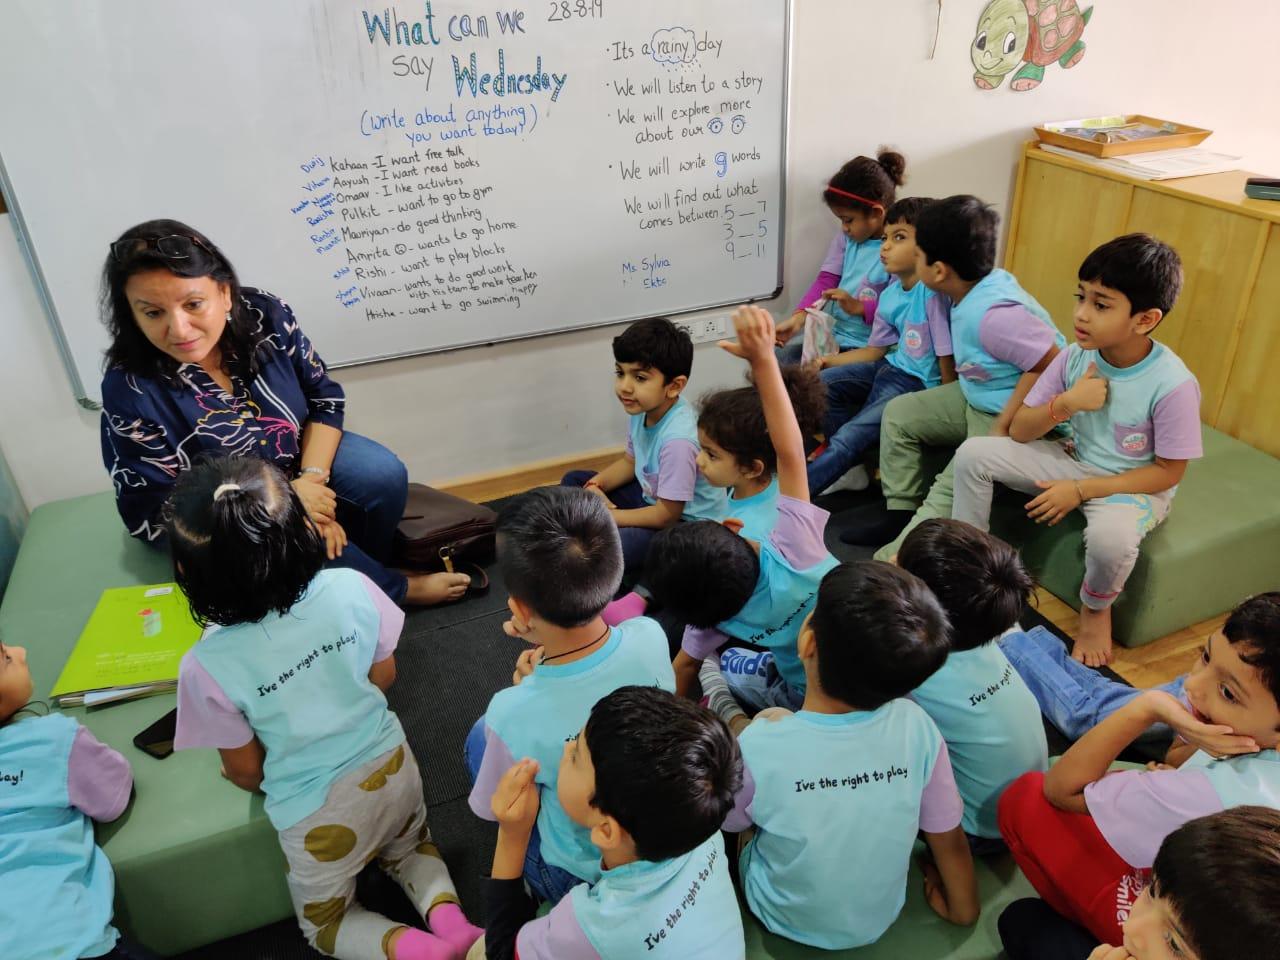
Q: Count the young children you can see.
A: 15